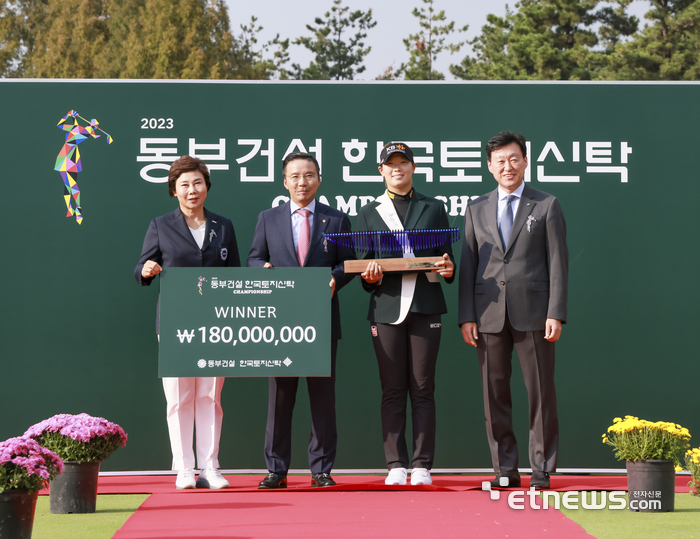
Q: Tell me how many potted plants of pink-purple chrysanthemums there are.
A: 2